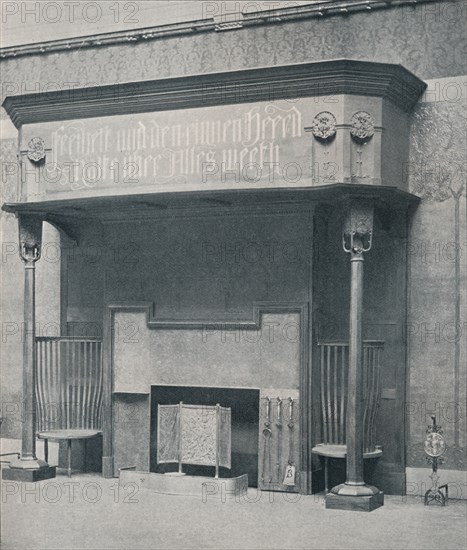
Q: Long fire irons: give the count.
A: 3